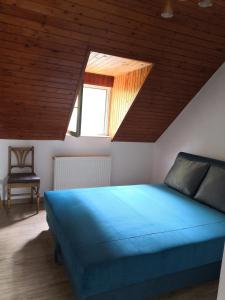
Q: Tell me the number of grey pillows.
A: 2